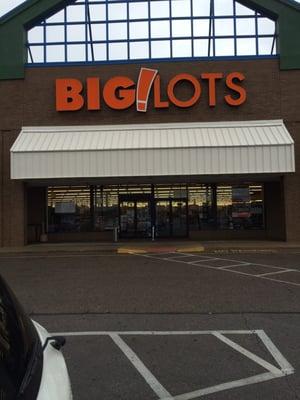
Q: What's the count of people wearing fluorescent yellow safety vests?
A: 0